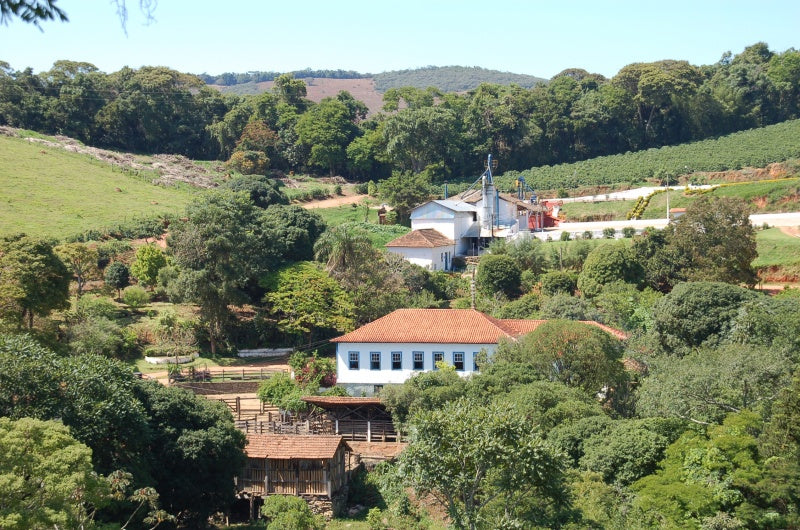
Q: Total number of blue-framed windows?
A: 7